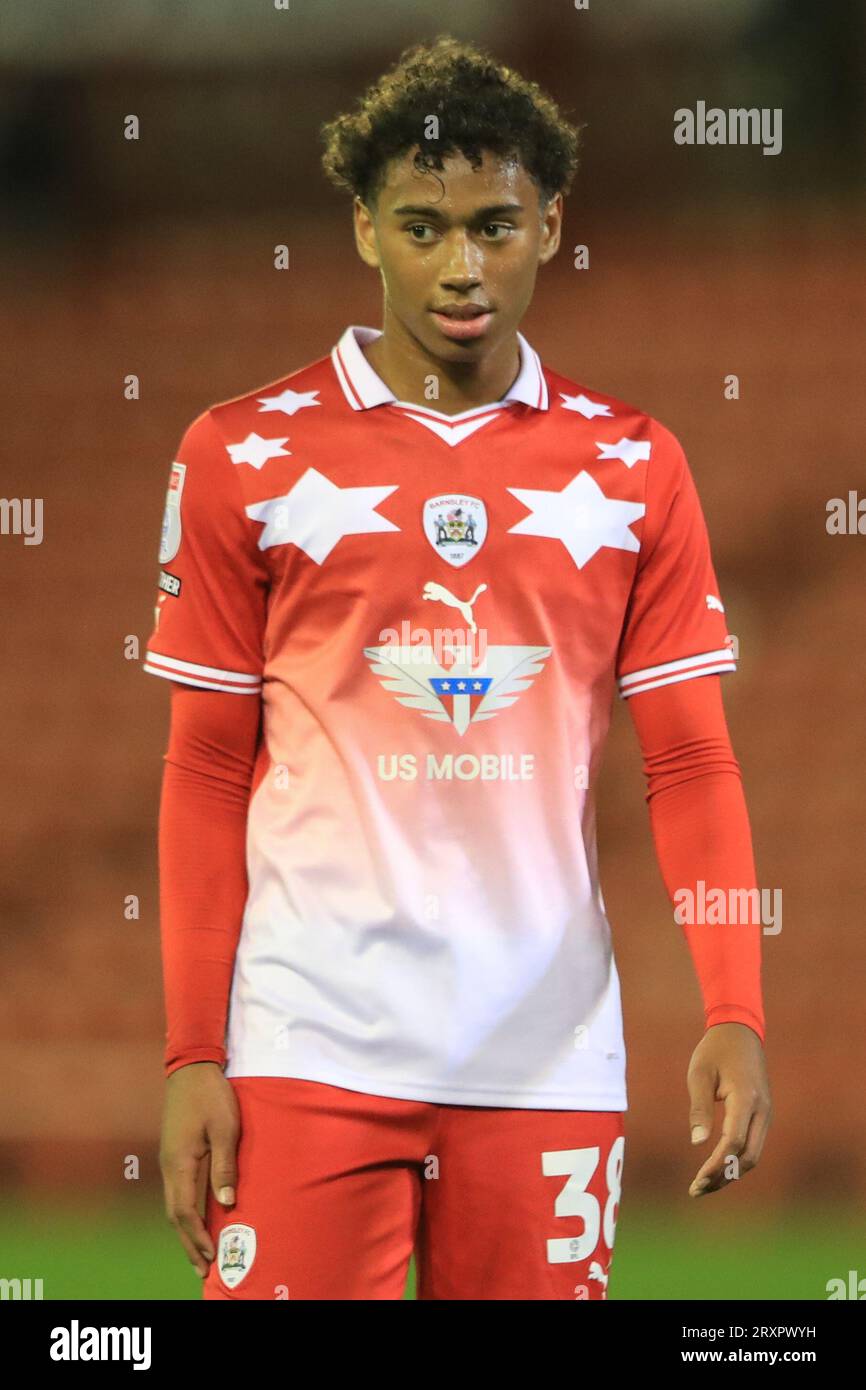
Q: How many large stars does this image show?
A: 2